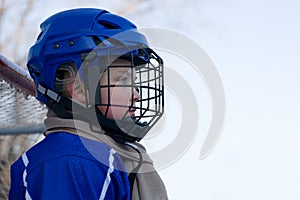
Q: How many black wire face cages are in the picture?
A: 1